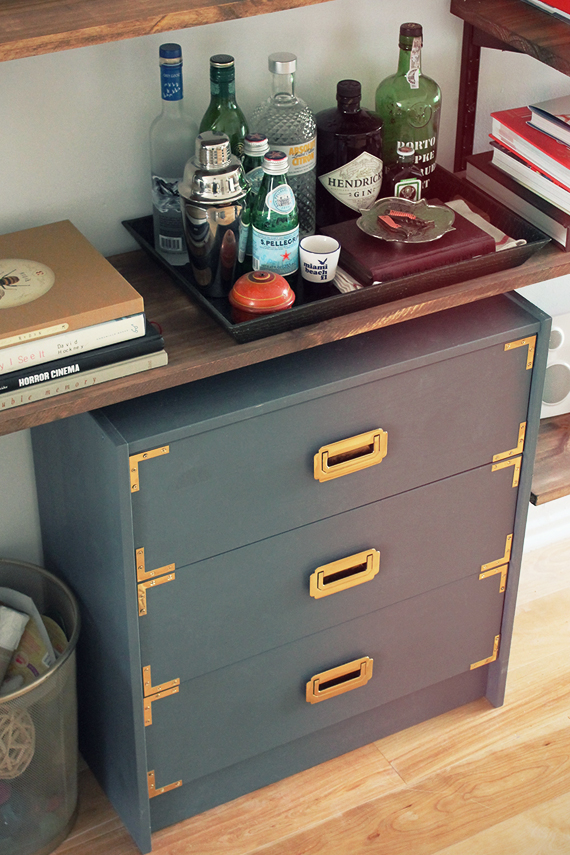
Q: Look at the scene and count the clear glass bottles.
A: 2